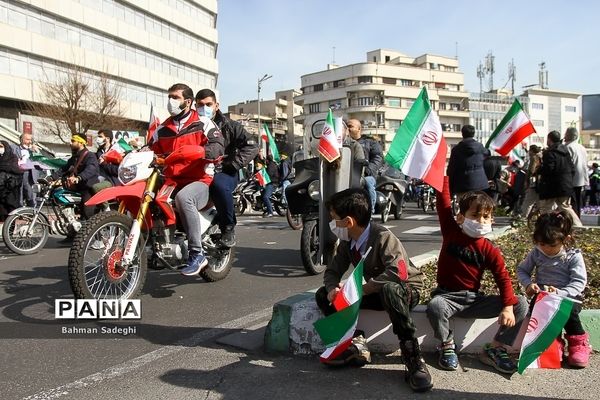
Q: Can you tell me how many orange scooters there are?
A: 0